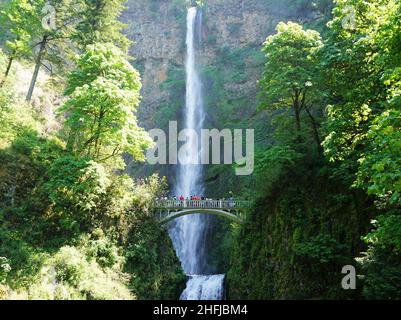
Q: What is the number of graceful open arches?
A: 1